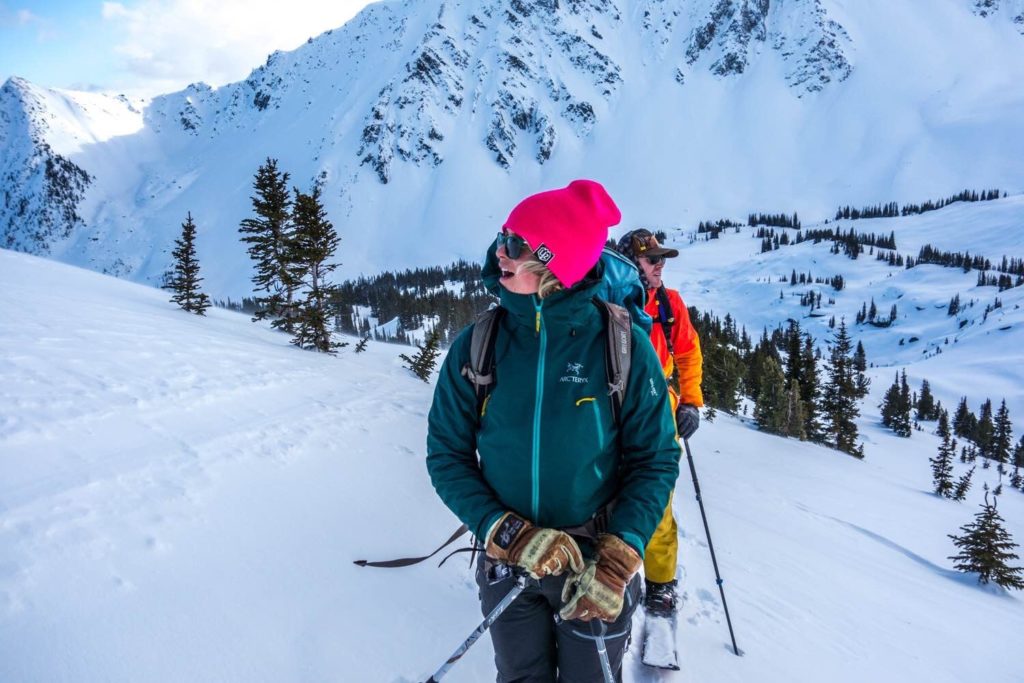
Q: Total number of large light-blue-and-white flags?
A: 0